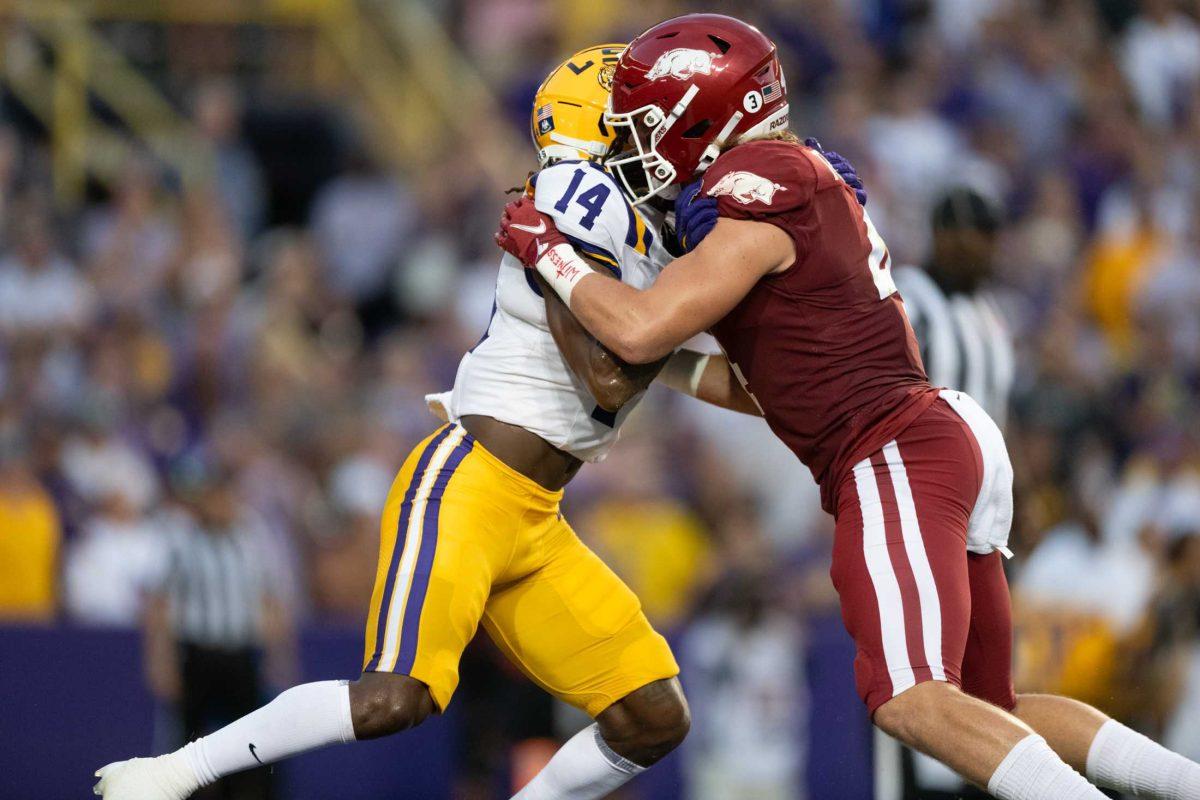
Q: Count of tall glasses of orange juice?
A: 0